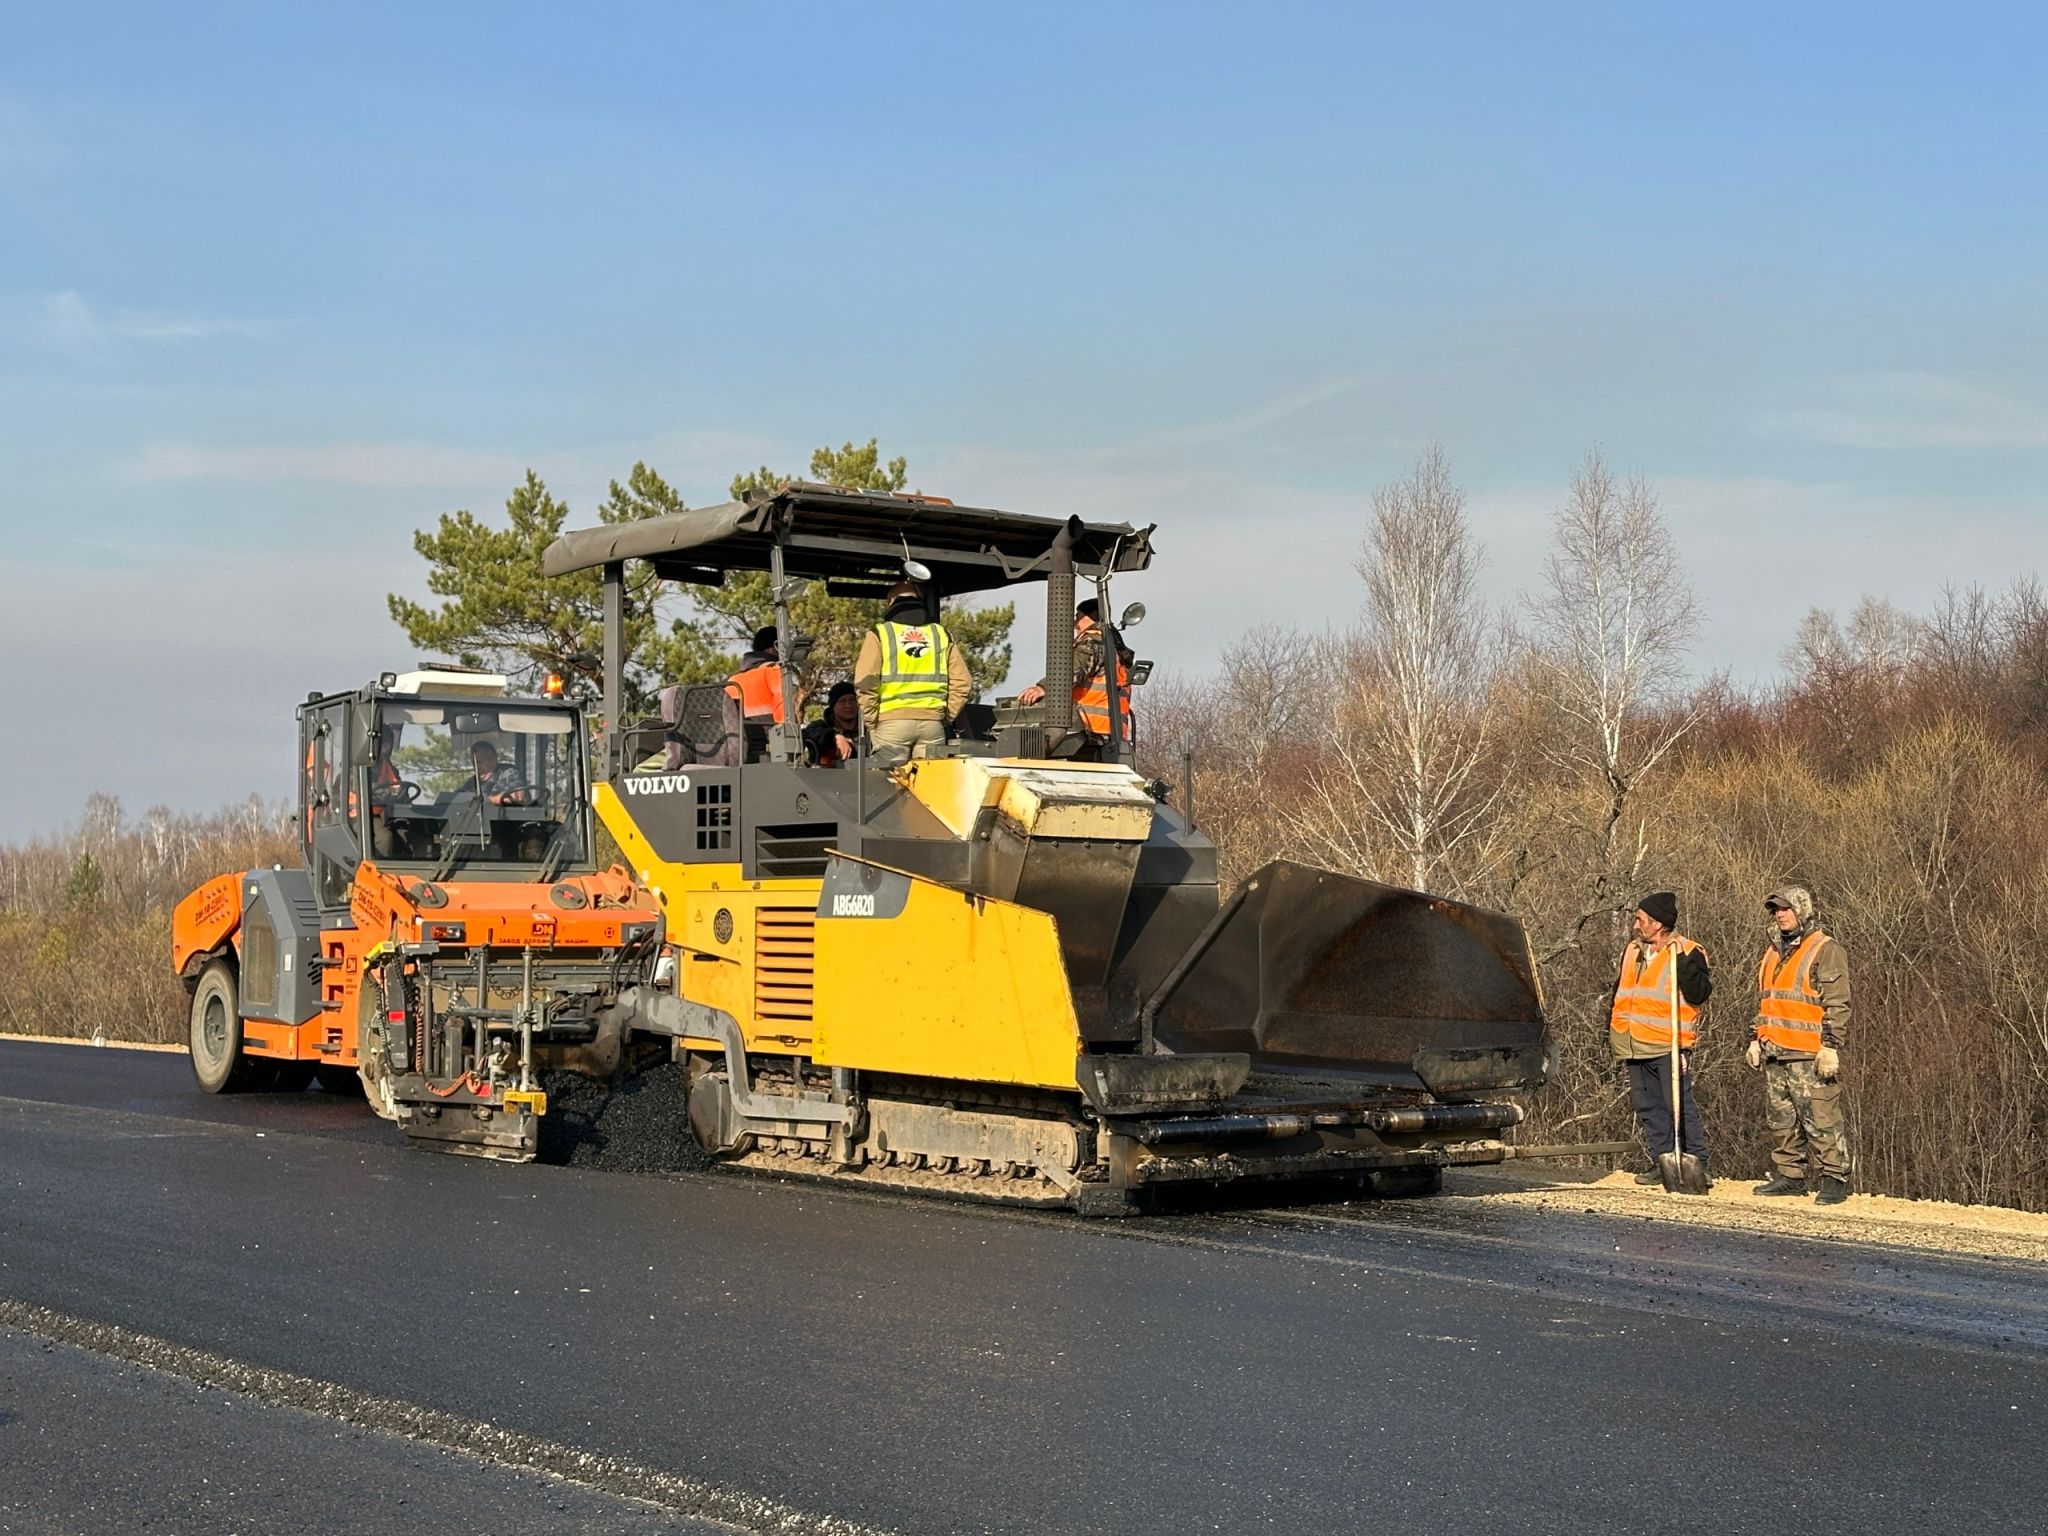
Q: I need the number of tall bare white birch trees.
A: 2